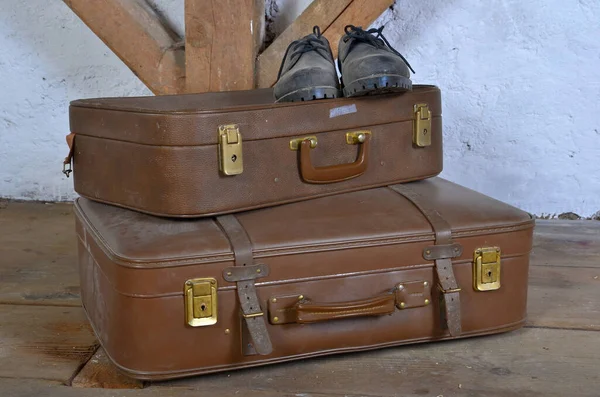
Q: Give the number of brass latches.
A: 4